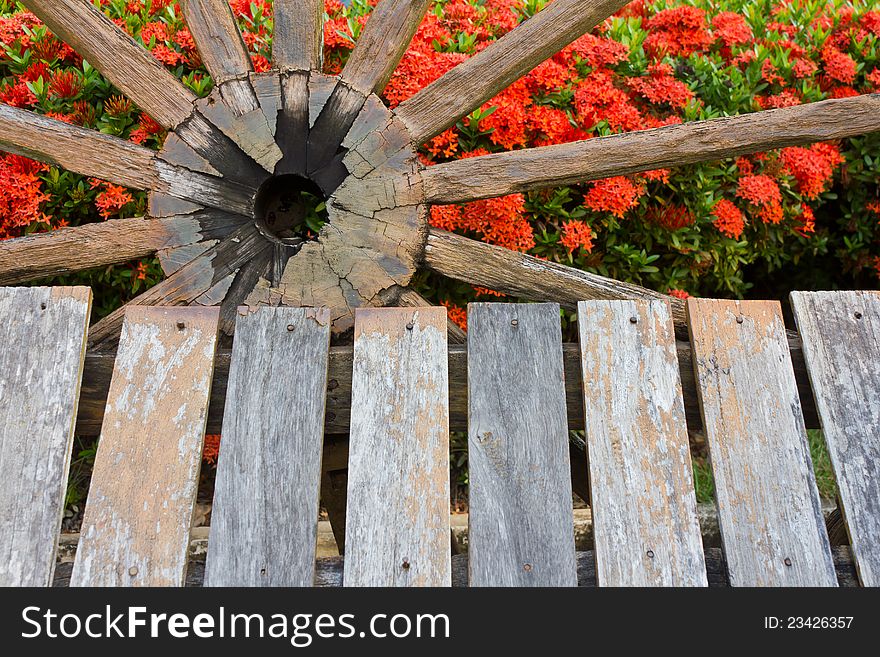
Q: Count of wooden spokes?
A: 11